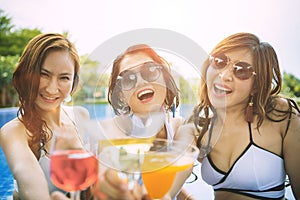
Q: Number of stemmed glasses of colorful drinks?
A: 3